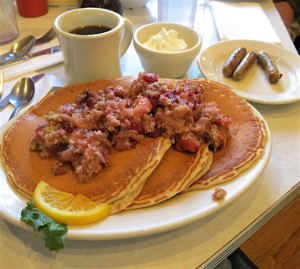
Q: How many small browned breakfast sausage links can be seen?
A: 3